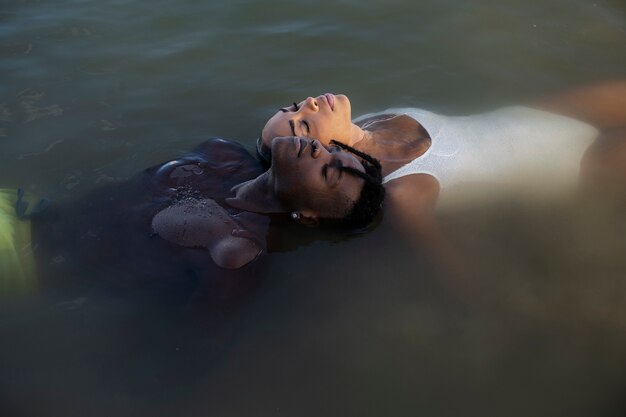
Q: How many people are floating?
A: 2